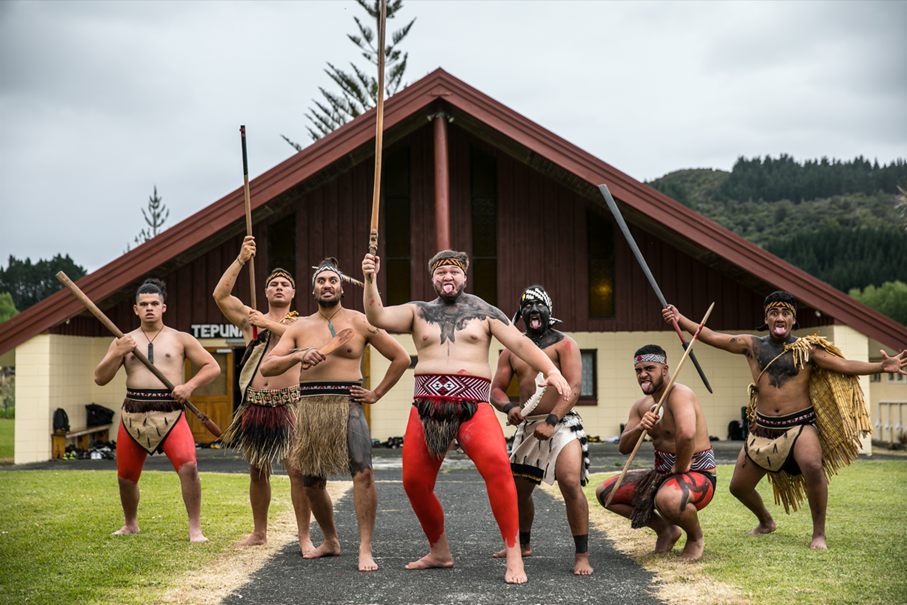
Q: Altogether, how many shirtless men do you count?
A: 7